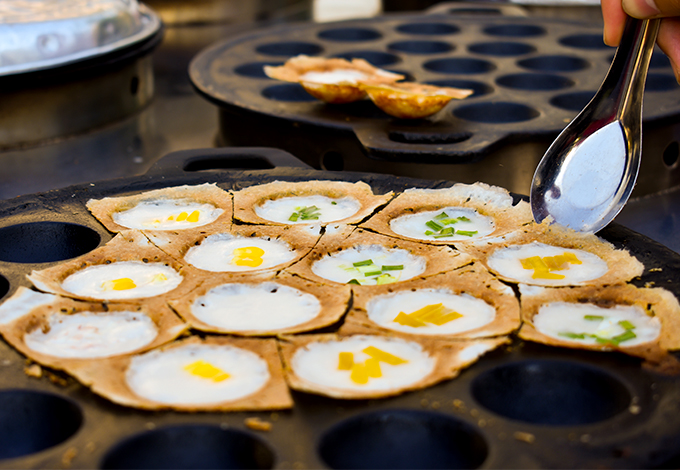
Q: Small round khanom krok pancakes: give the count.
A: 15